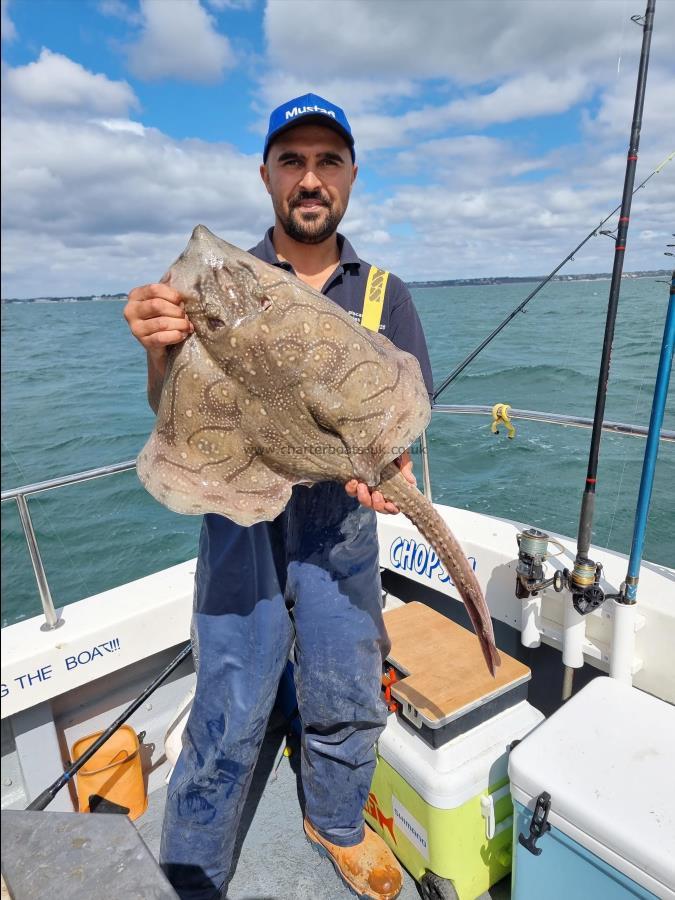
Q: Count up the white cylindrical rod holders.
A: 3